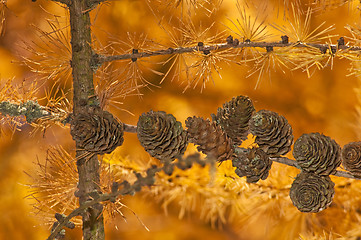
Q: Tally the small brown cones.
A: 9